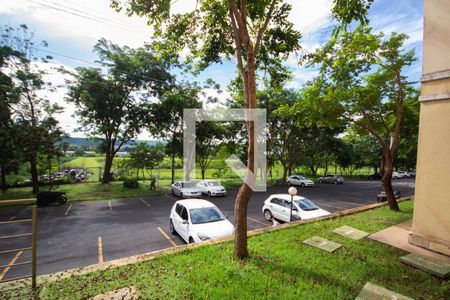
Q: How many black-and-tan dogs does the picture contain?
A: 0